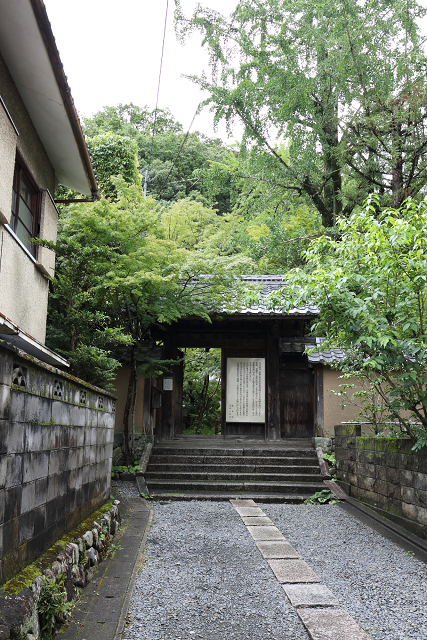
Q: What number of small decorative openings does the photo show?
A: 5